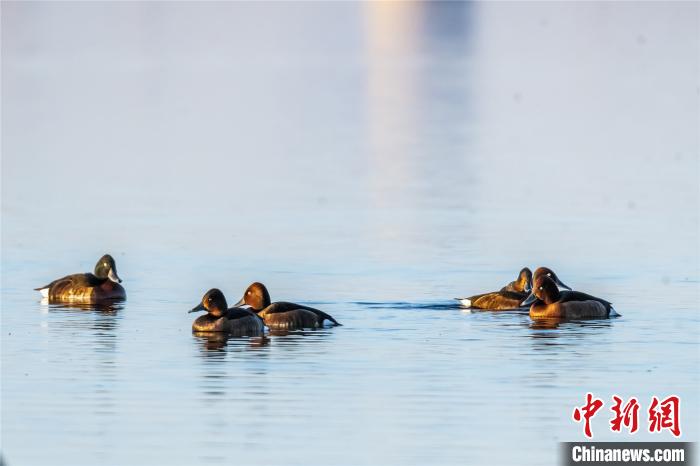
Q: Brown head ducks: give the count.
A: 5